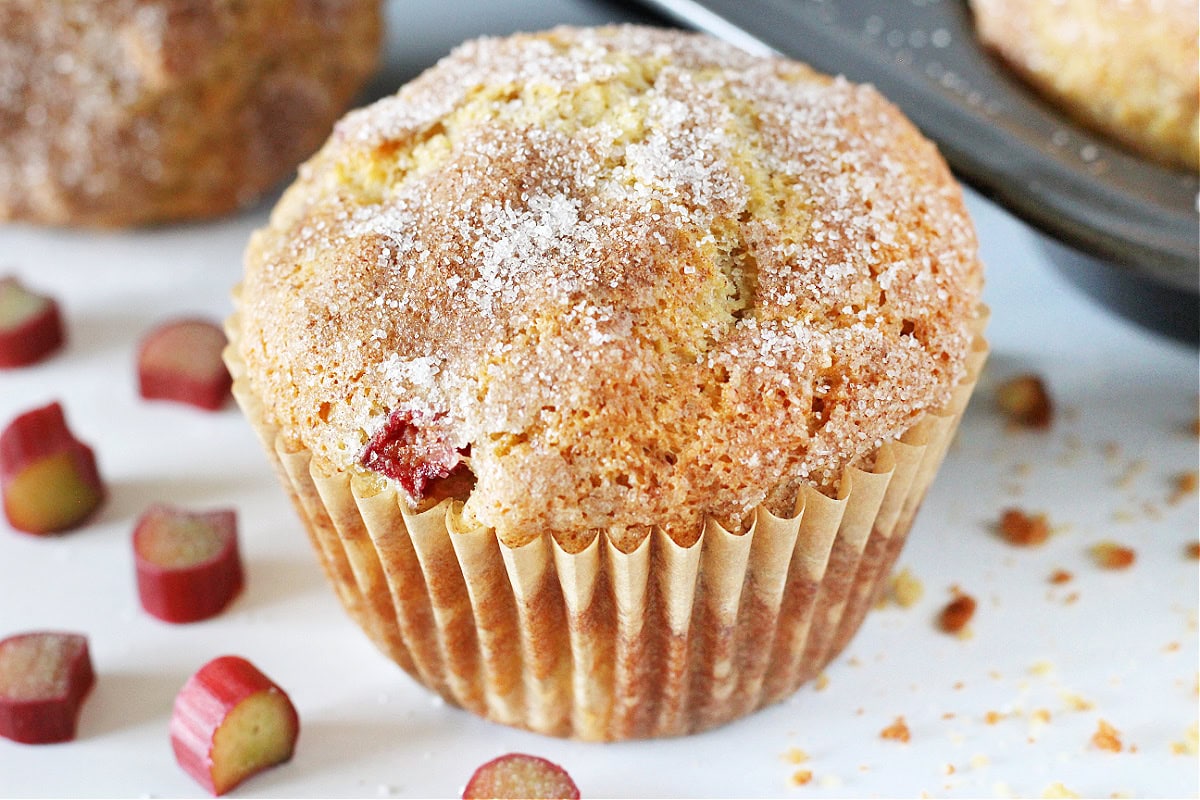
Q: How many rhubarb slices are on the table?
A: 7